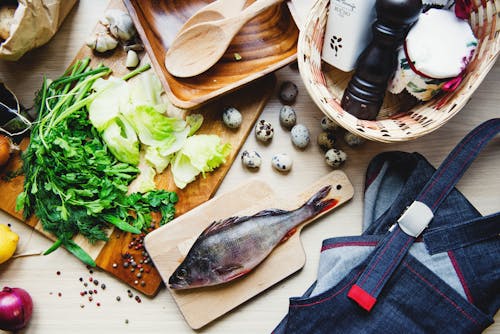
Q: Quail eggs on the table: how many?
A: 11